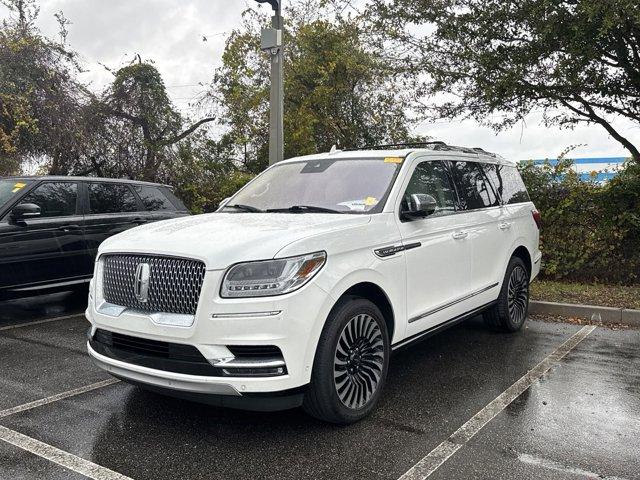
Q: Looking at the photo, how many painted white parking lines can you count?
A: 4